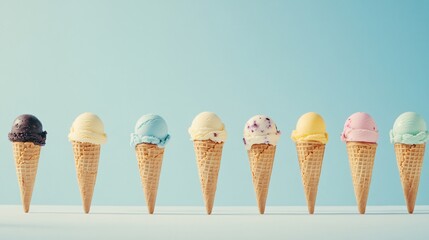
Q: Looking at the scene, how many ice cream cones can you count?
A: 8